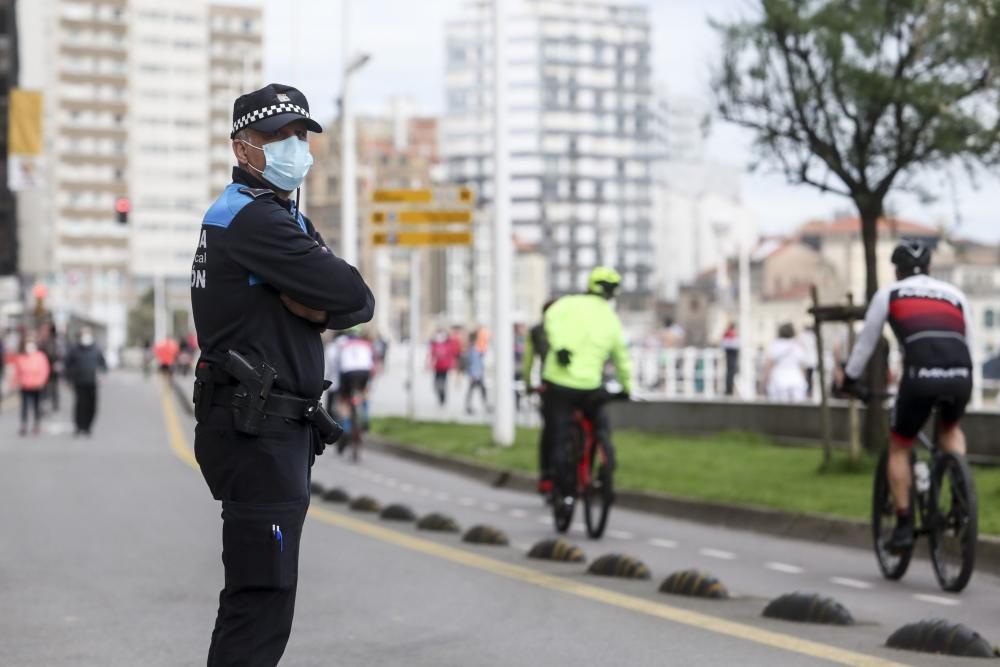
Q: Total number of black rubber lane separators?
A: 11